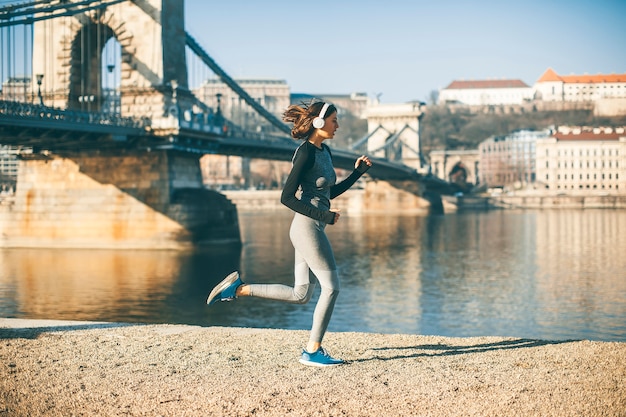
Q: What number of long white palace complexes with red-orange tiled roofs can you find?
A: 2